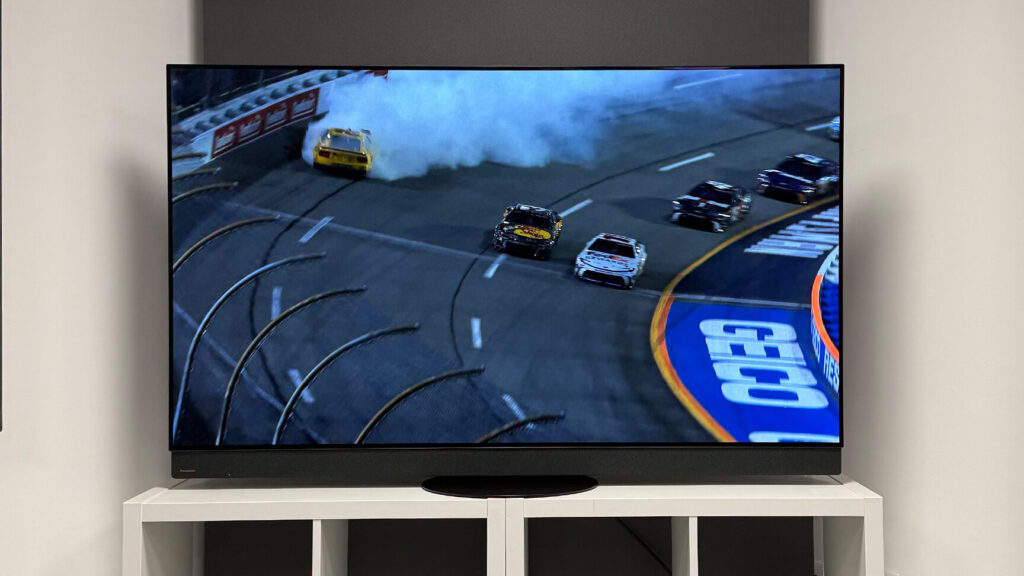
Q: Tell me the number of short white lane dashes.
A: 10